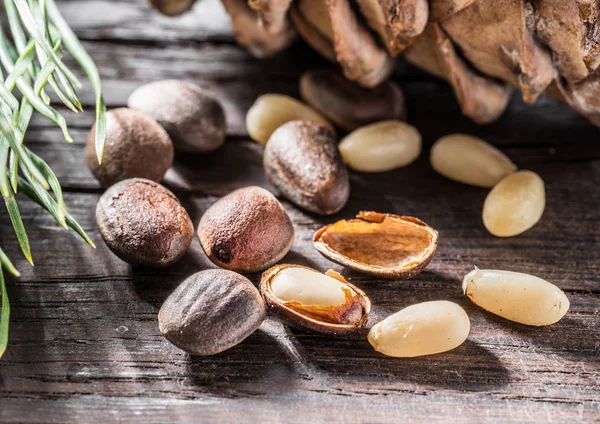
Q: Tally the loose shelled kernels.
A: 6